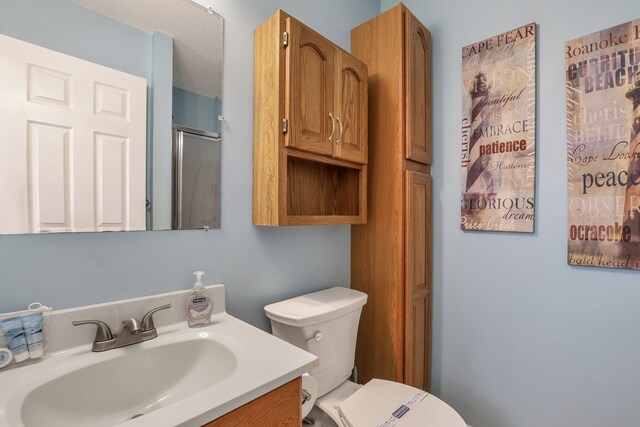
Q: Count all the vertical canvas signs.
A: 2